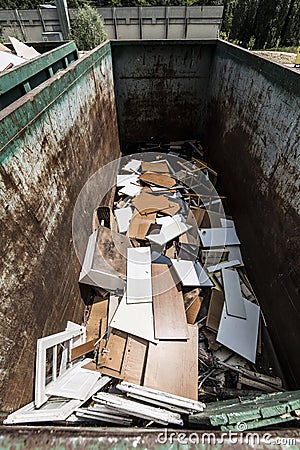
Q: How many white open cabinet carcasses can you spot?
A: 1